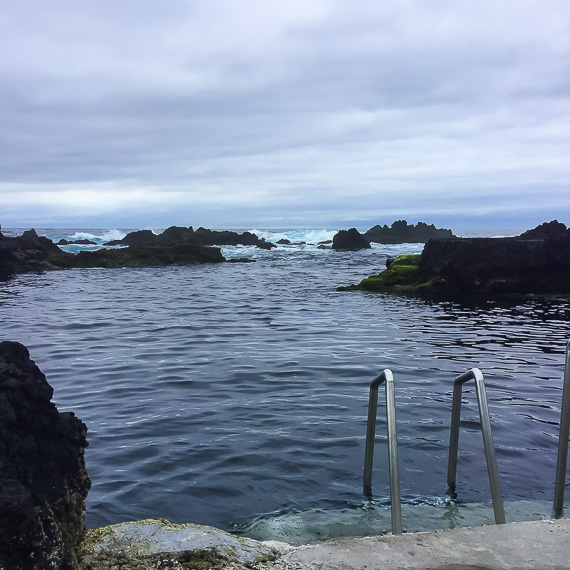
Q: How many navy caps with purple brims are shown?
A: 0